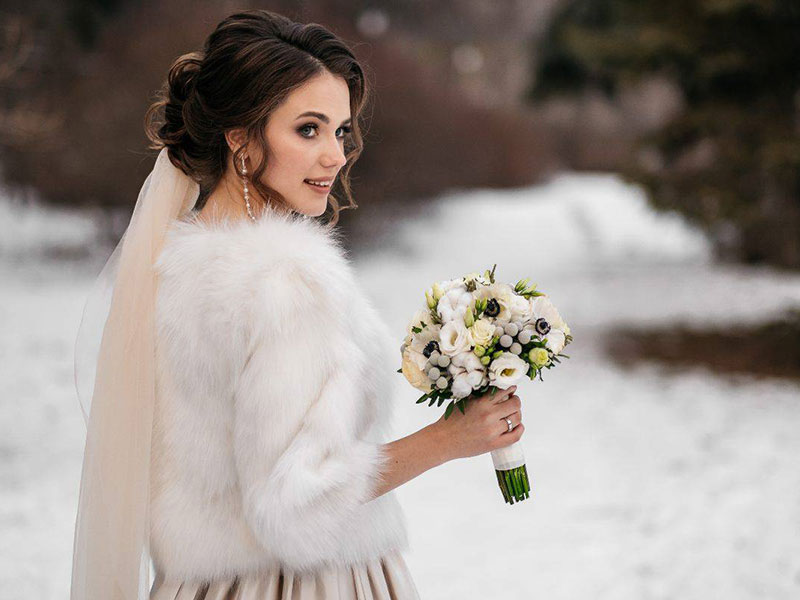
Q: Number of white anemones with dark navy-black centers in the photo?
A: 3